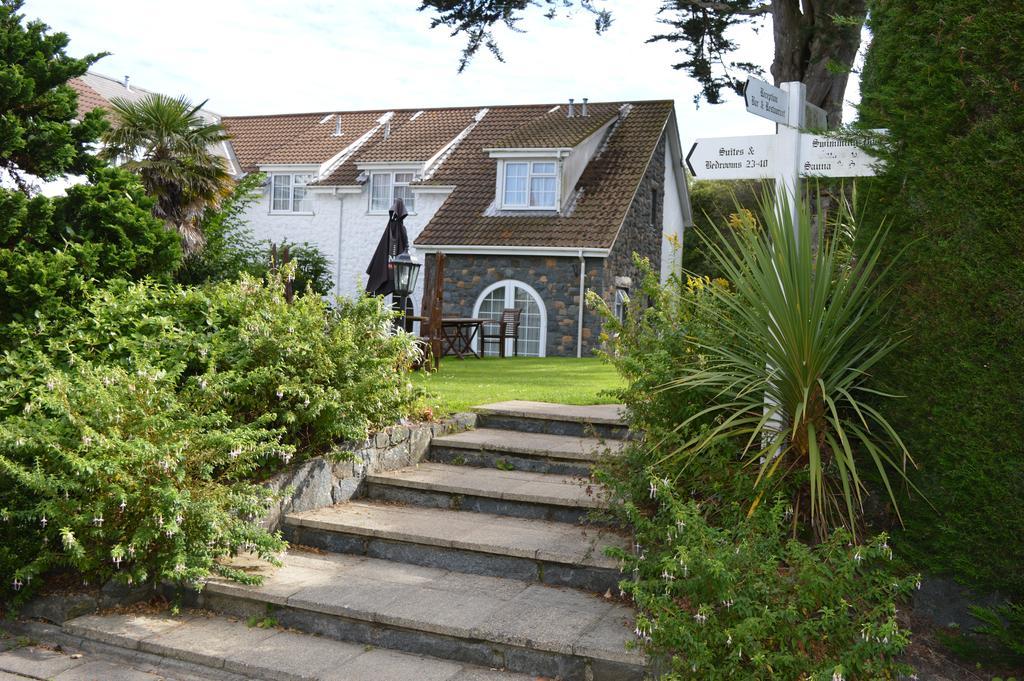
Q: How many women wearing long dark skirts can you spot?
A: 0